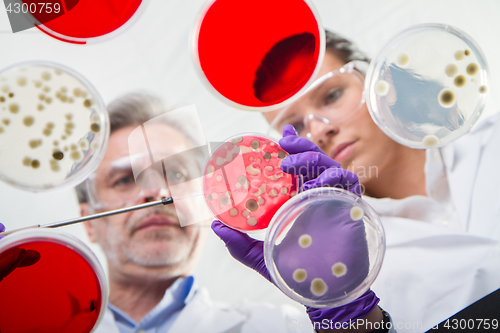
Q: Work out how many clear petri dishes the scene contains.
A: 3